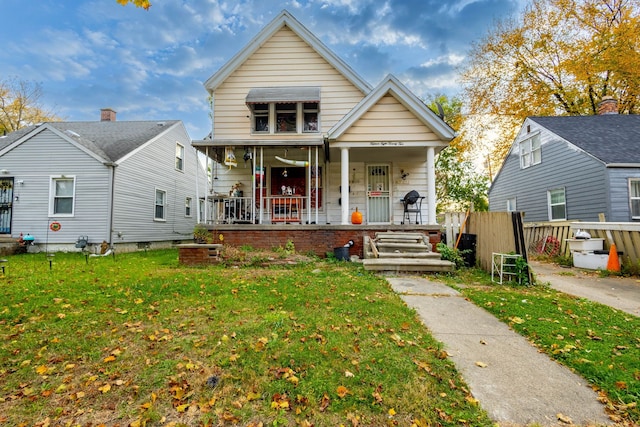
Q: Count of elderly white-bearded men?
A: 0